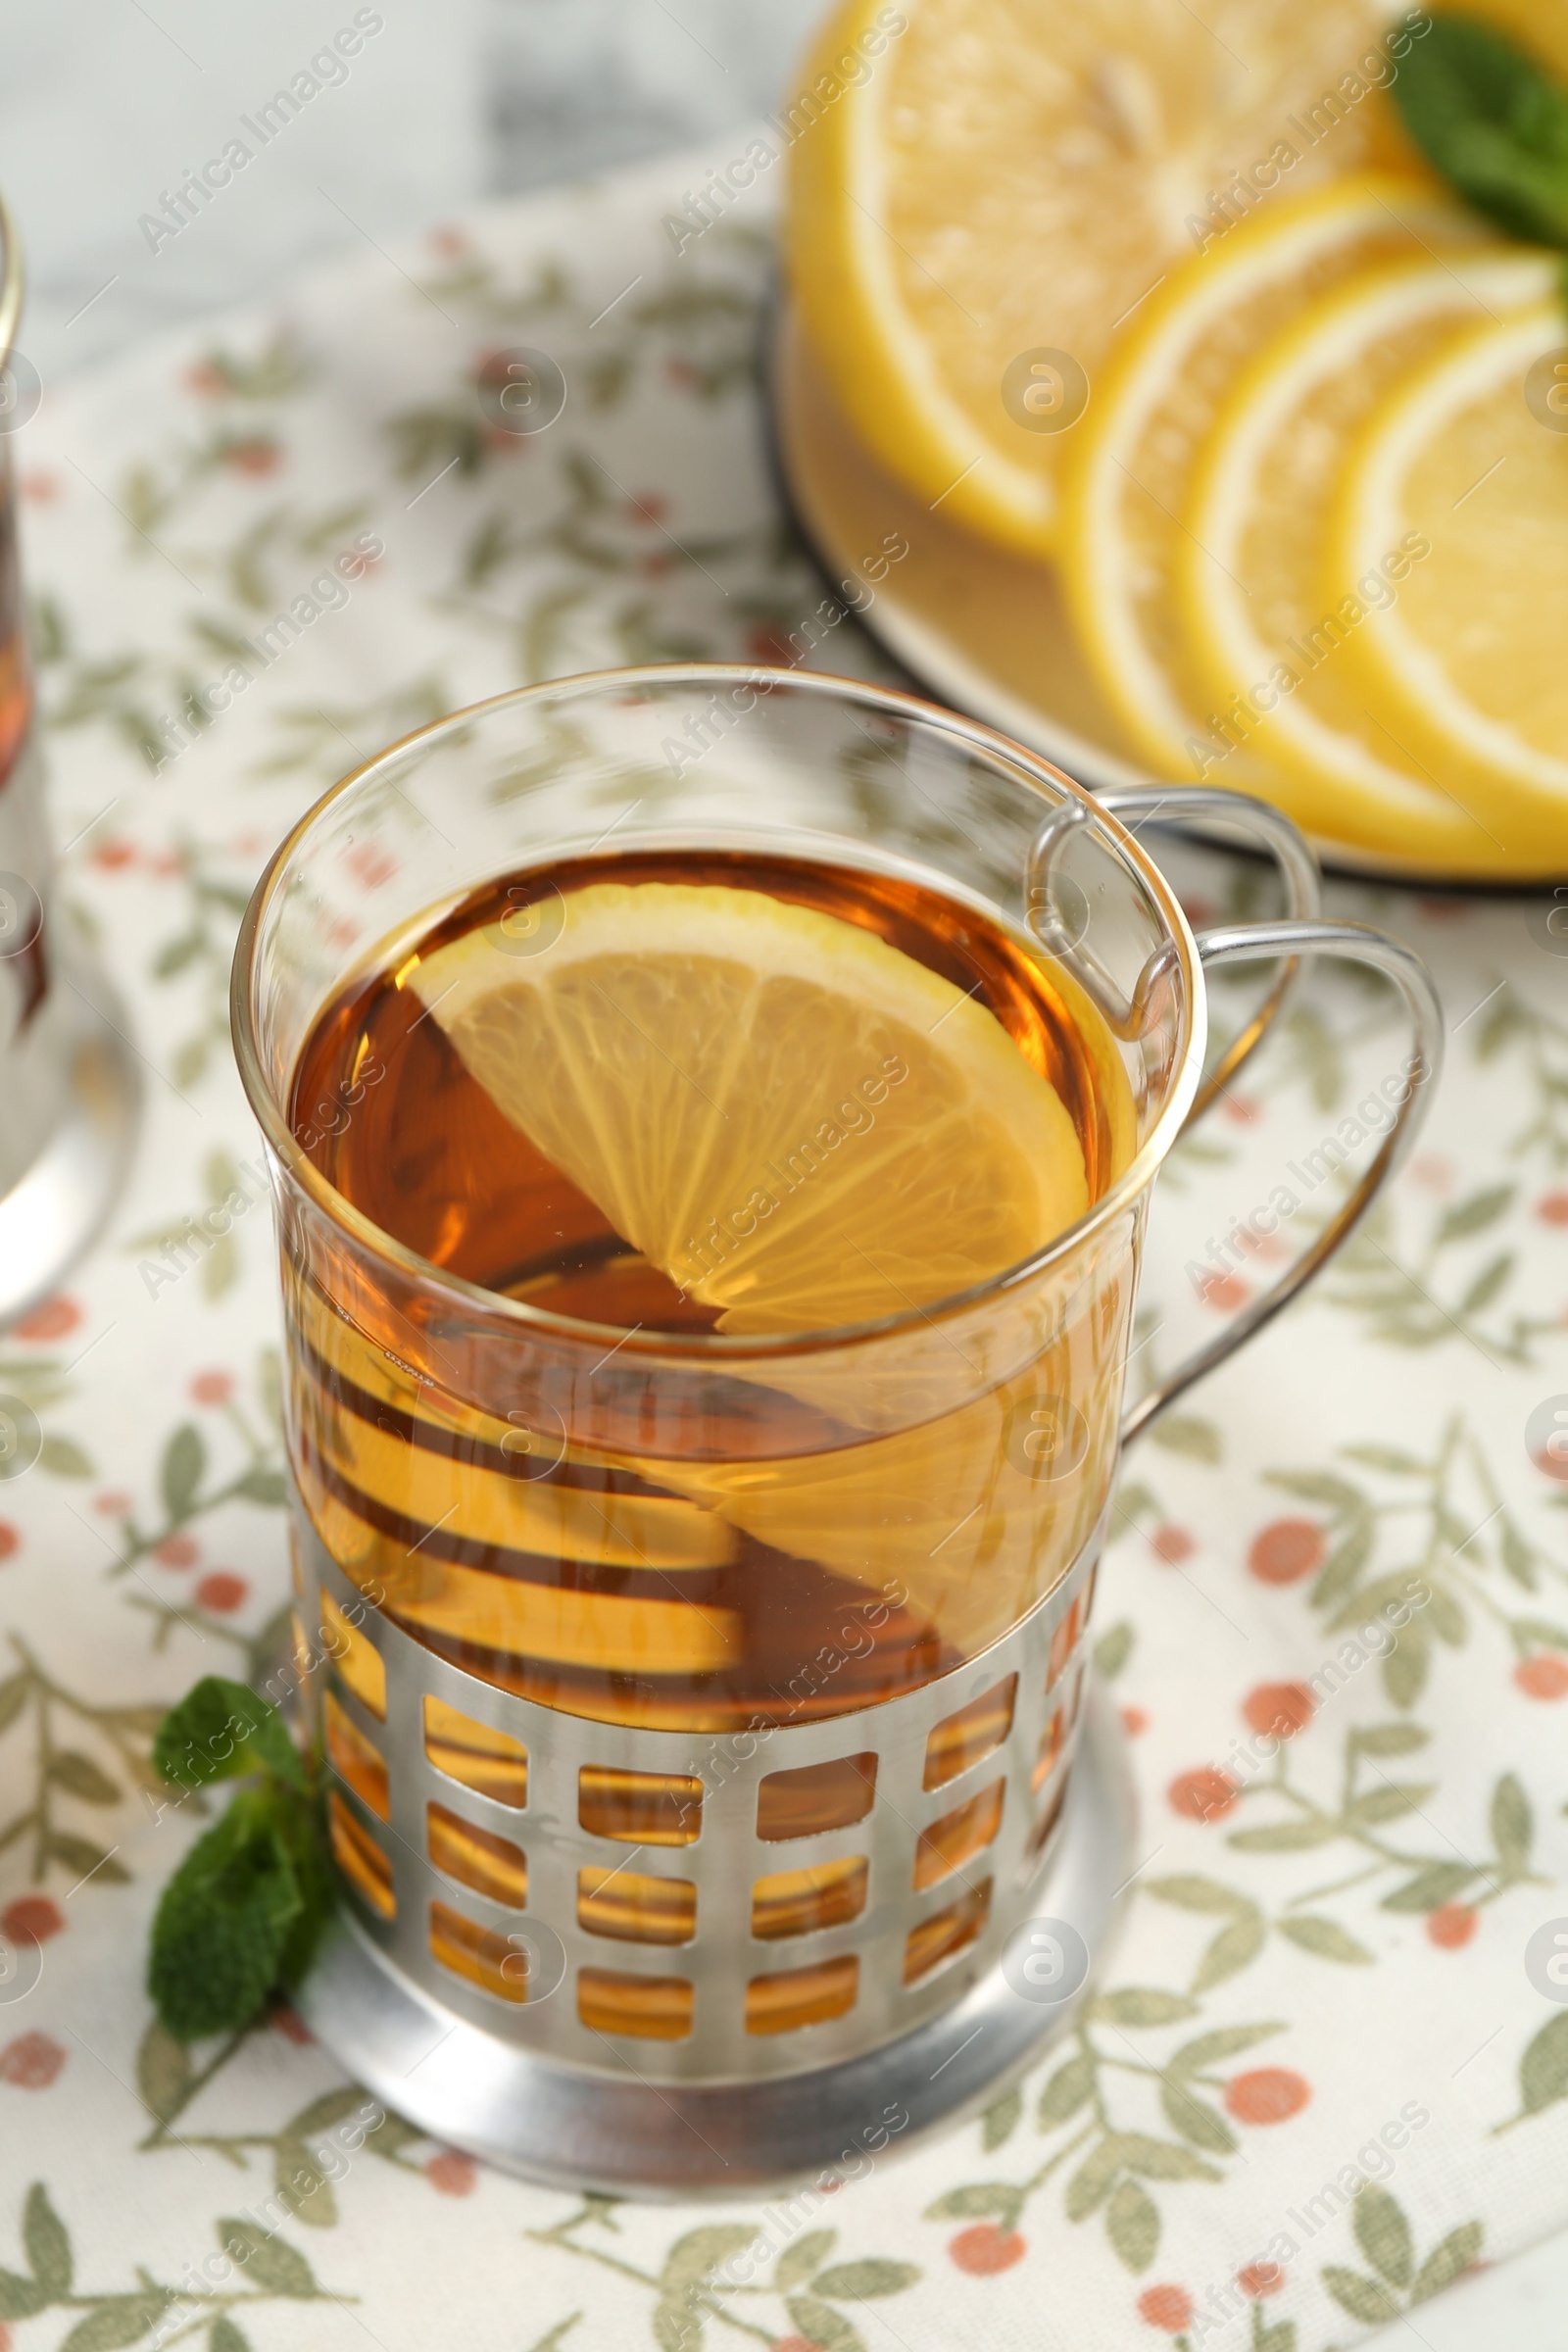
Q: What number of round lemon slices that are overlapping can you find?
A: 3